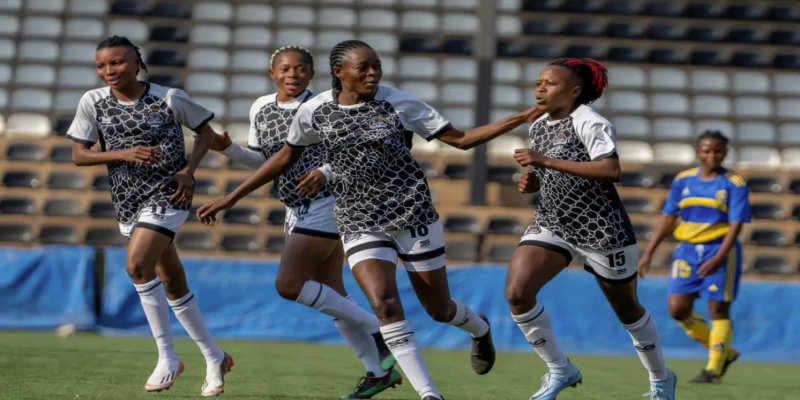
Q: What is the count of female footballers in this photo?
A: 5